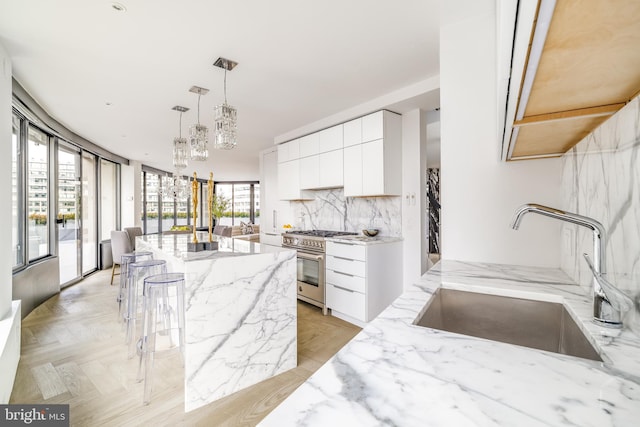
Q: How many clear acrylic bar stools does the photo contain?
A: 3